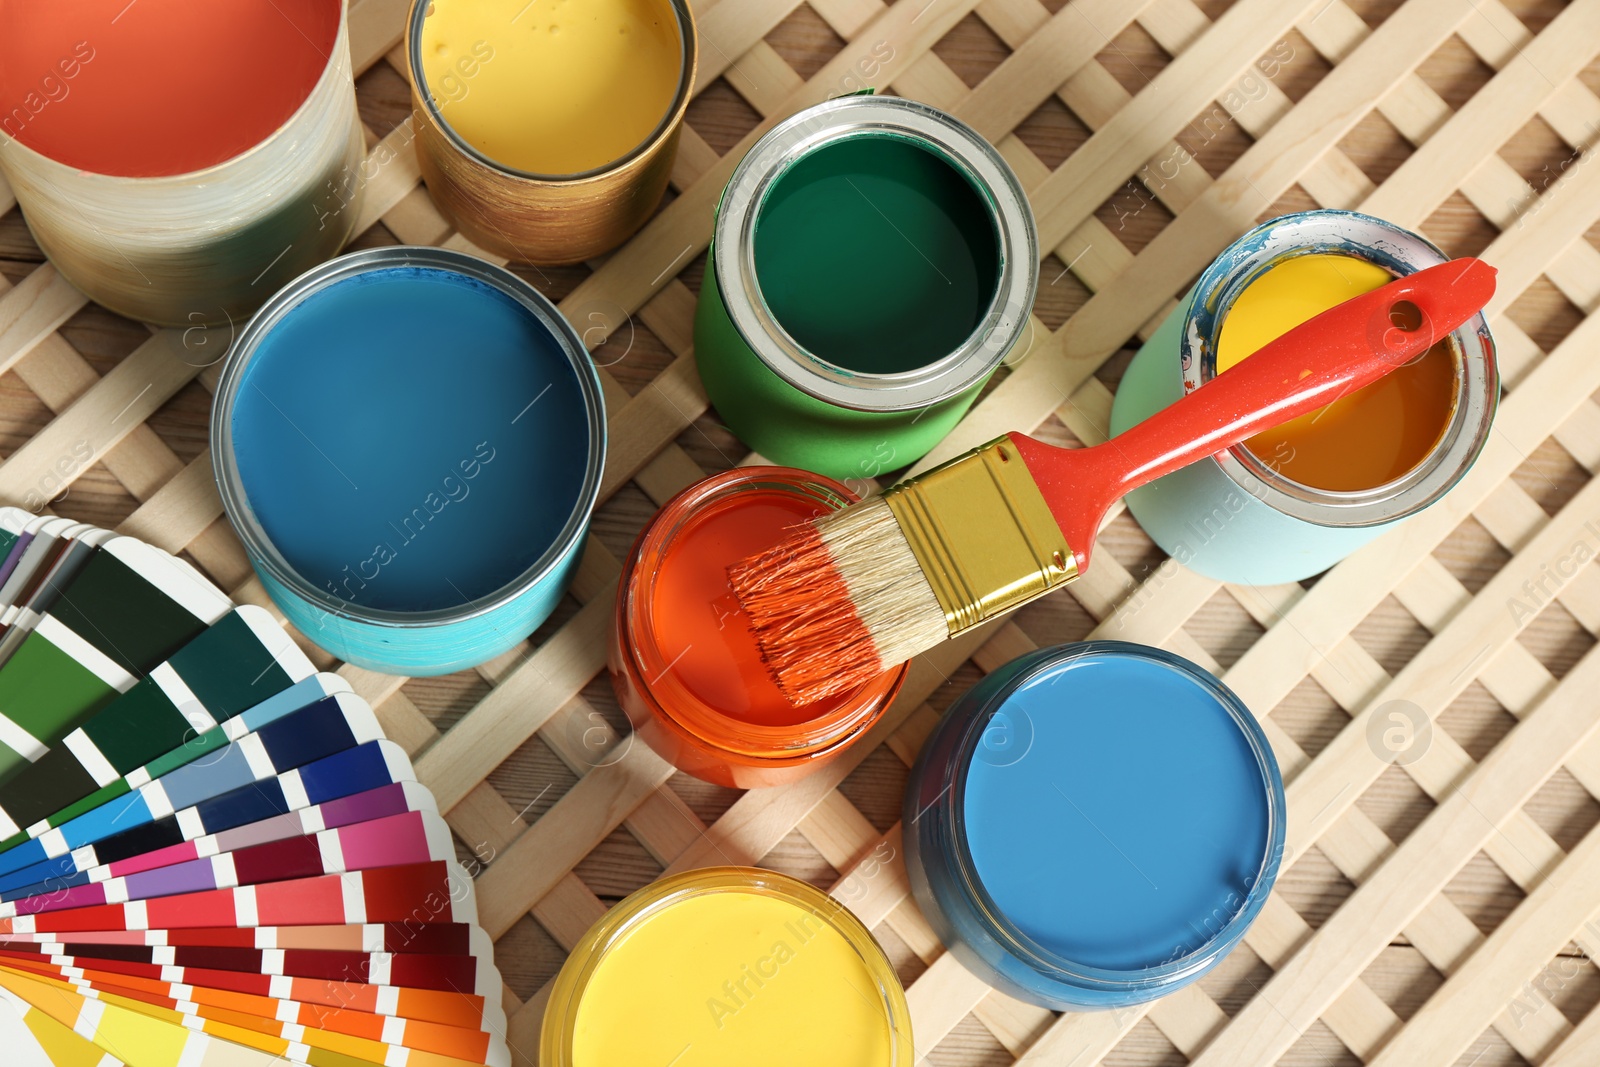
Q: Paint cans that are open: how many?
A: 8